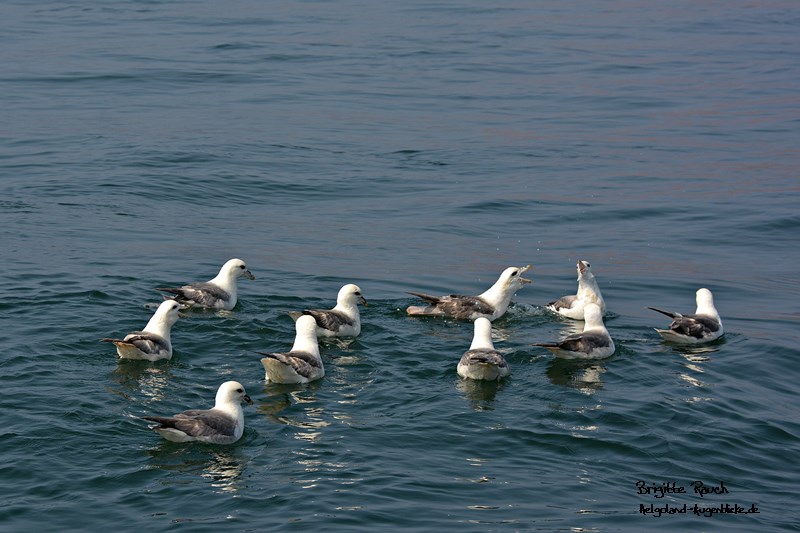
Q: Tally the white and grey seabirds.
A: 10